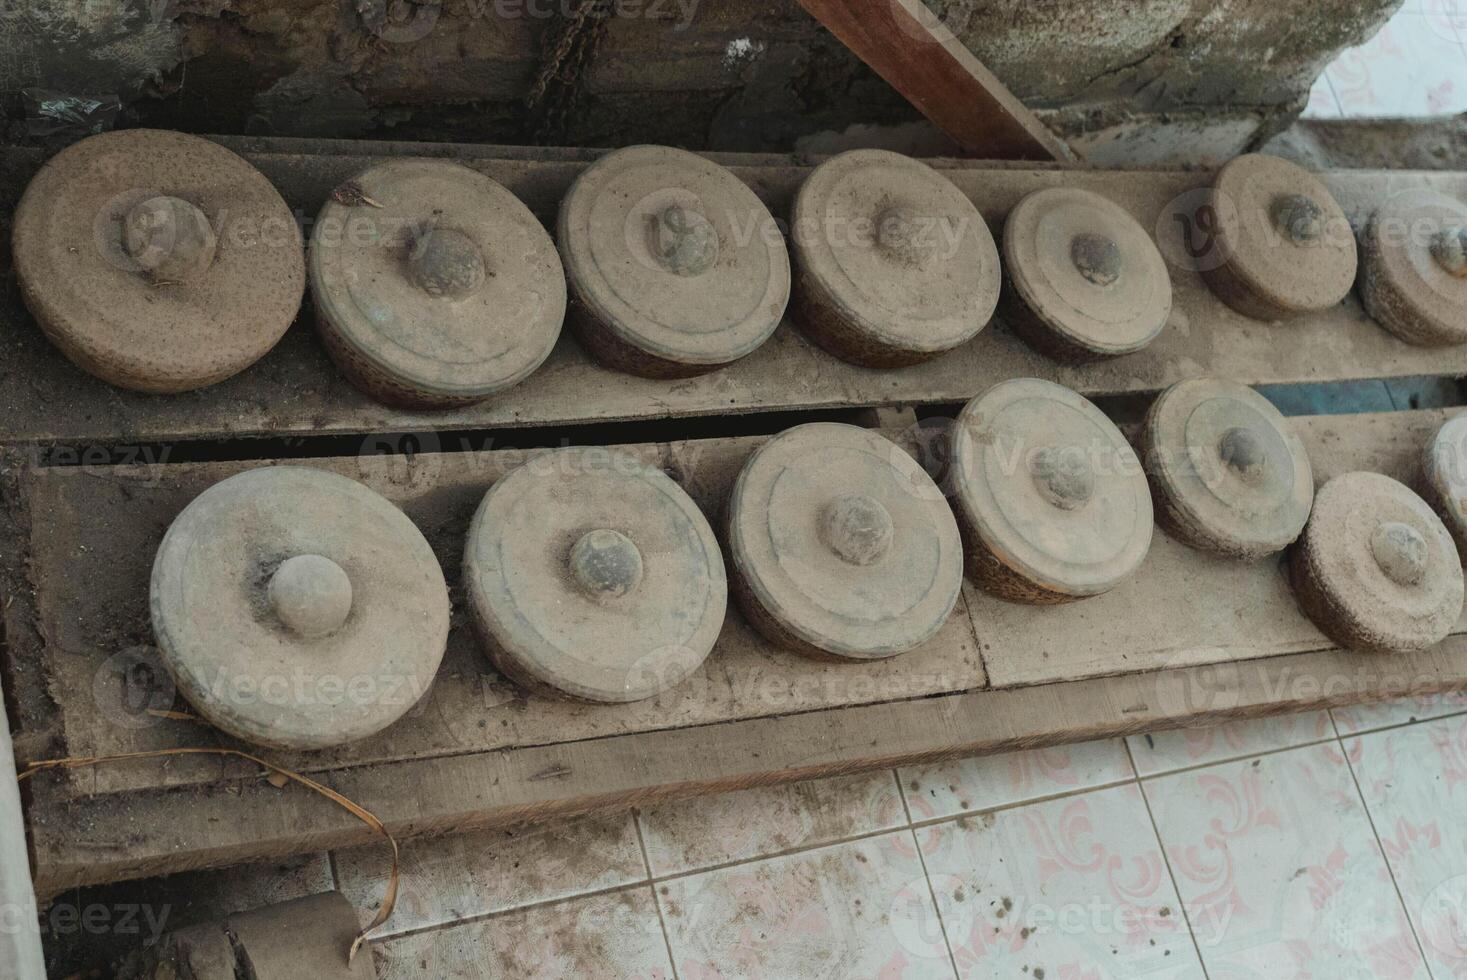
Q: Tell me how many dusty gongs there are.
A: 14